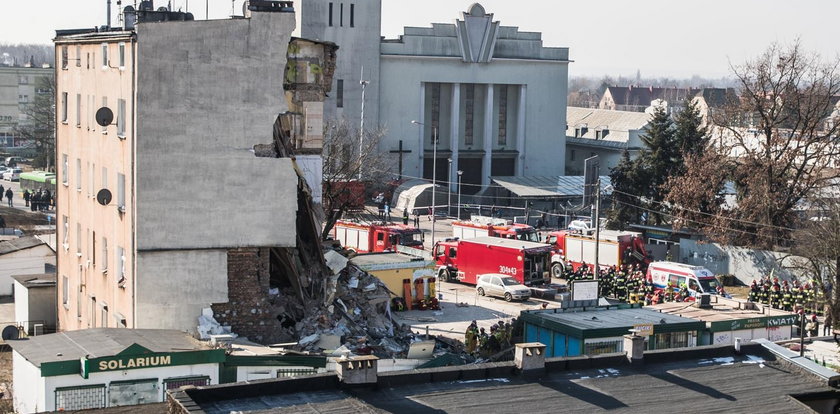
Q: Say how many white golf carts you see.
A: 0